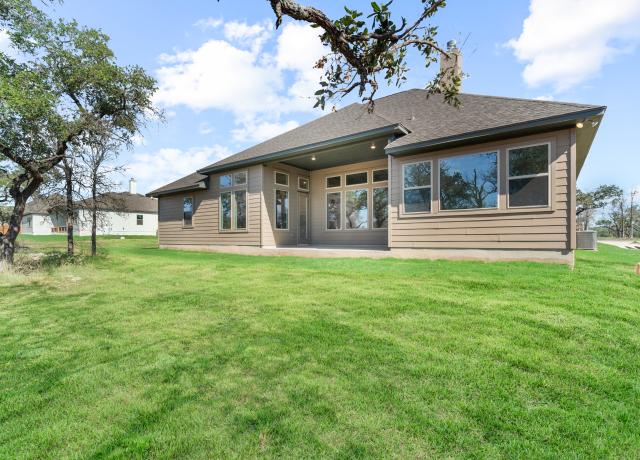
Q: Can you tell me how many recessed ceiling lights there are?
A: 2